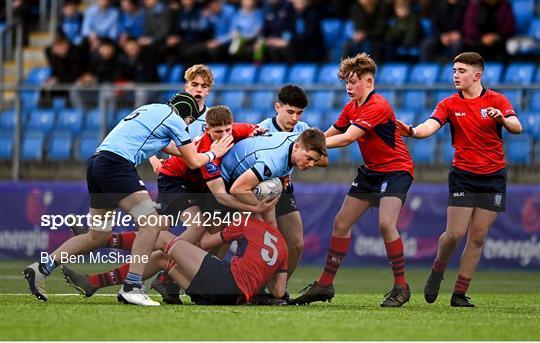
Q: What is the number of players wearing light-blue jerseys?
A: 4